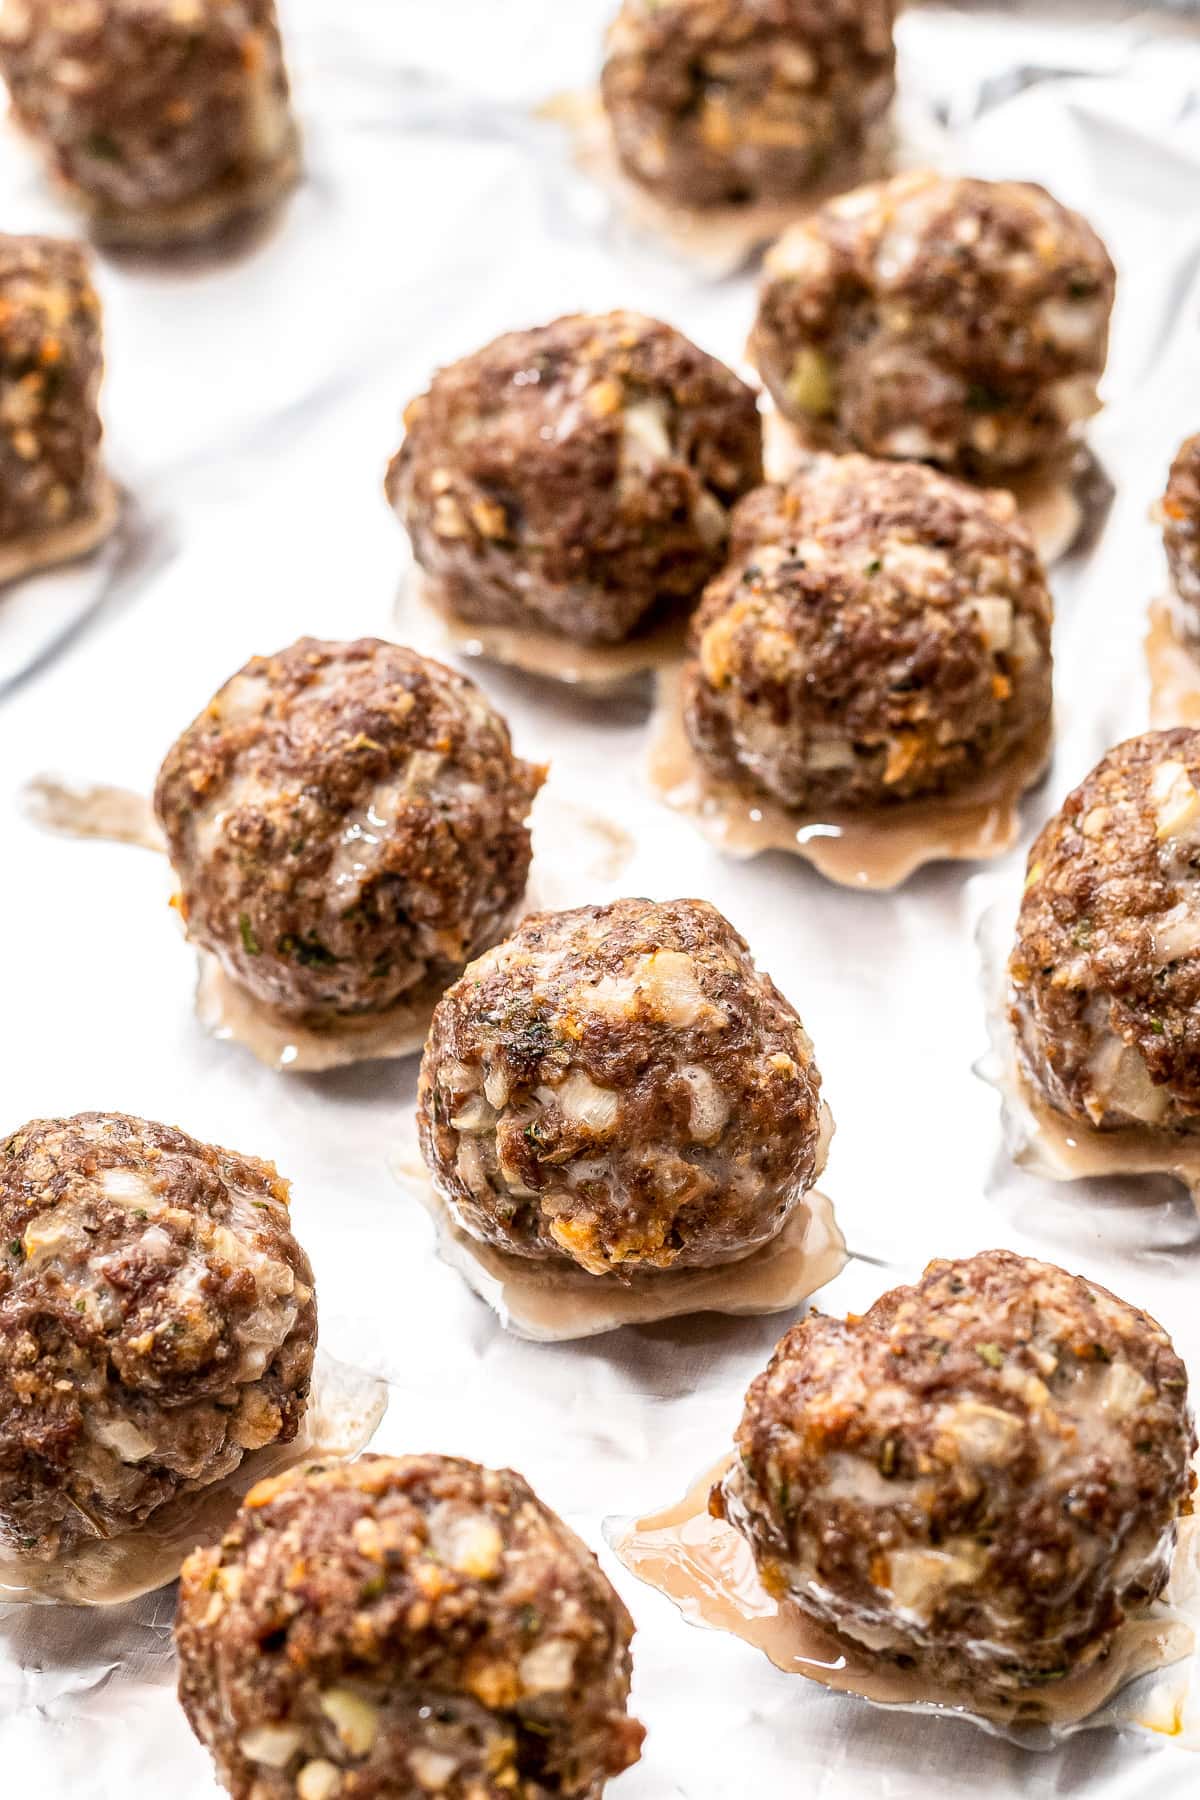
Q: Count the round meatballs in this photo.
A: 13